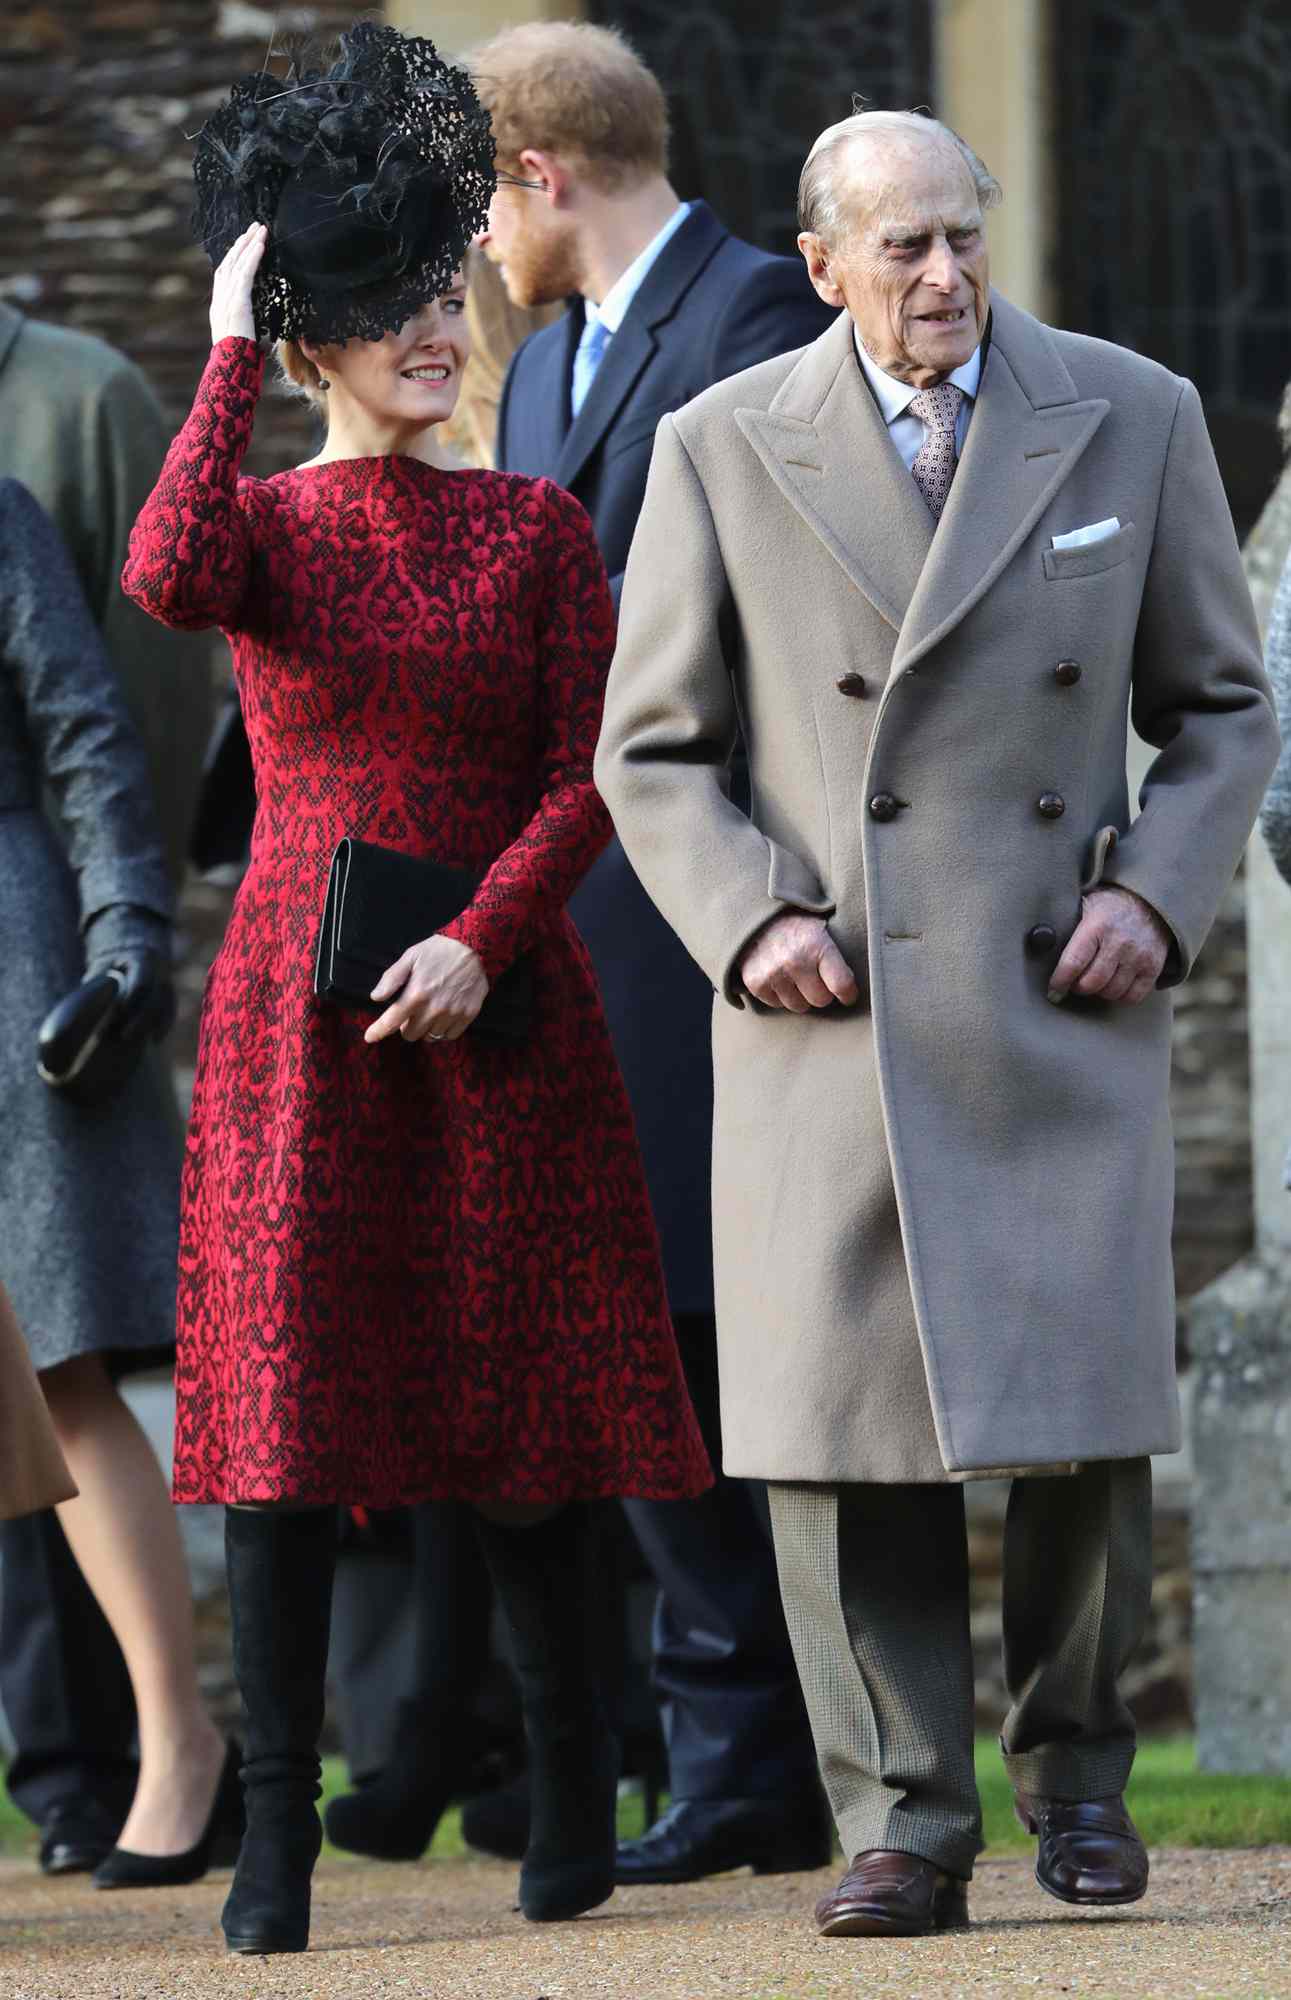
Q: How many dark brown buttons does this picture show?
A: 5